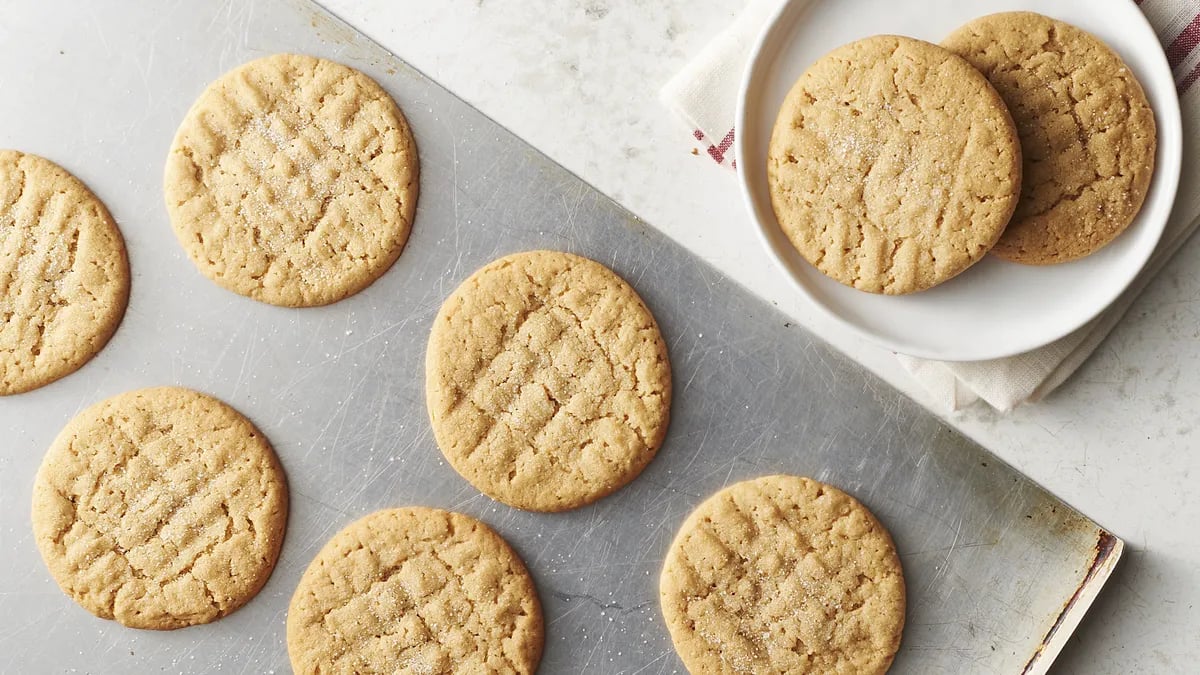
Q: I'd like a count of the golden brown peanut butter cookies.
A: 8